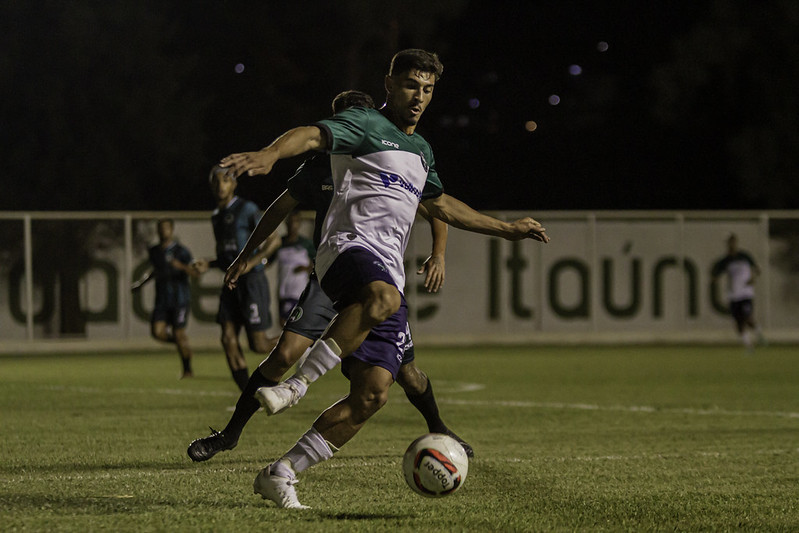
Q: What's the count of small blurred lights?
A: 6